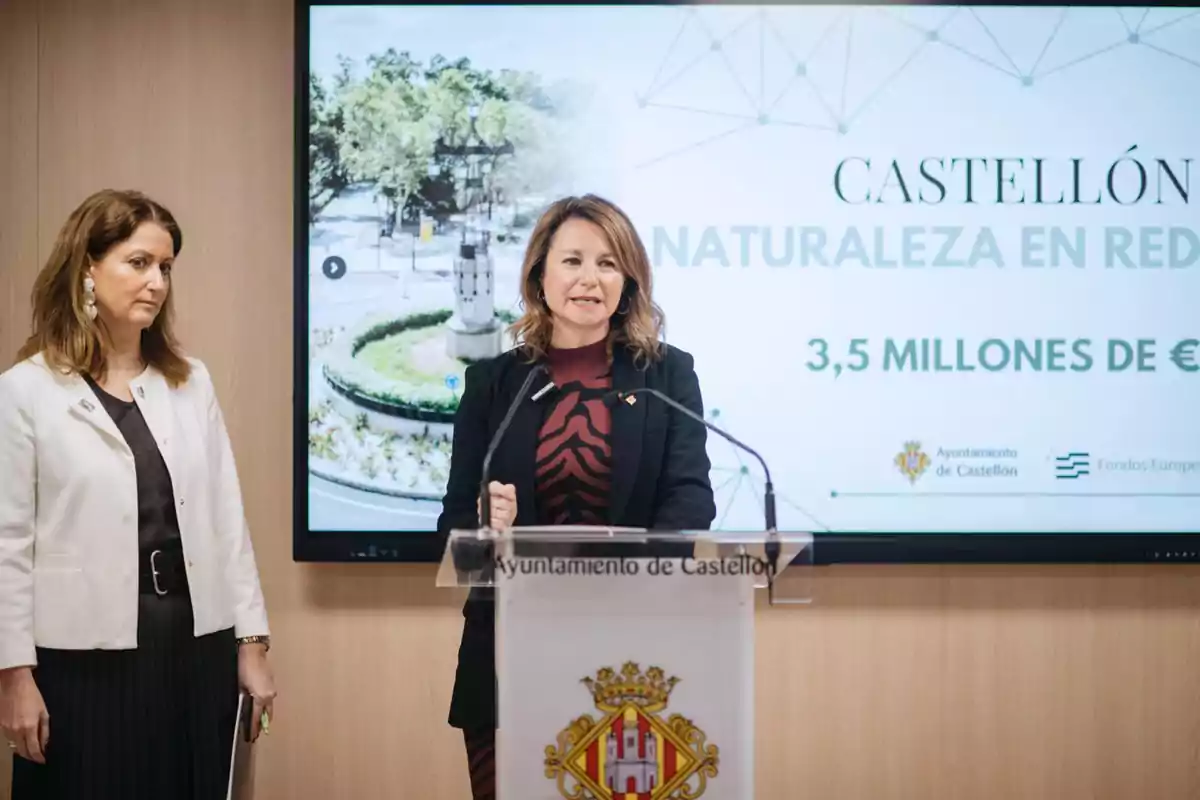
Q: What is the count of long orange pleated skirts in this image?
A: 0